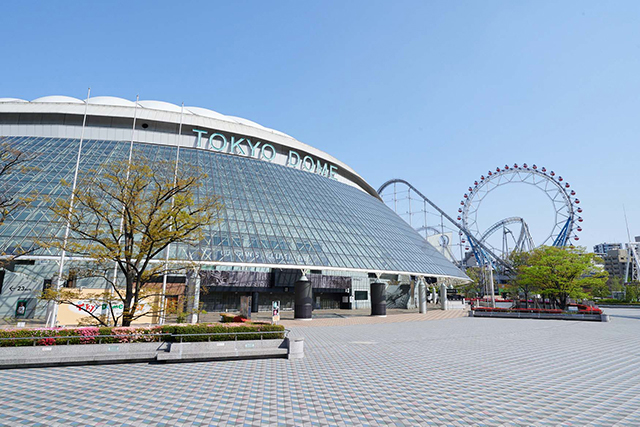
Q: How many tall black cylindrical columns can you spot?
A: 2